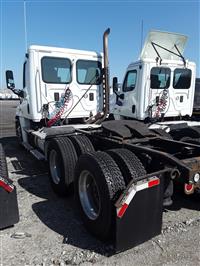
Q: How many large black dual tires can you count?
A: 4